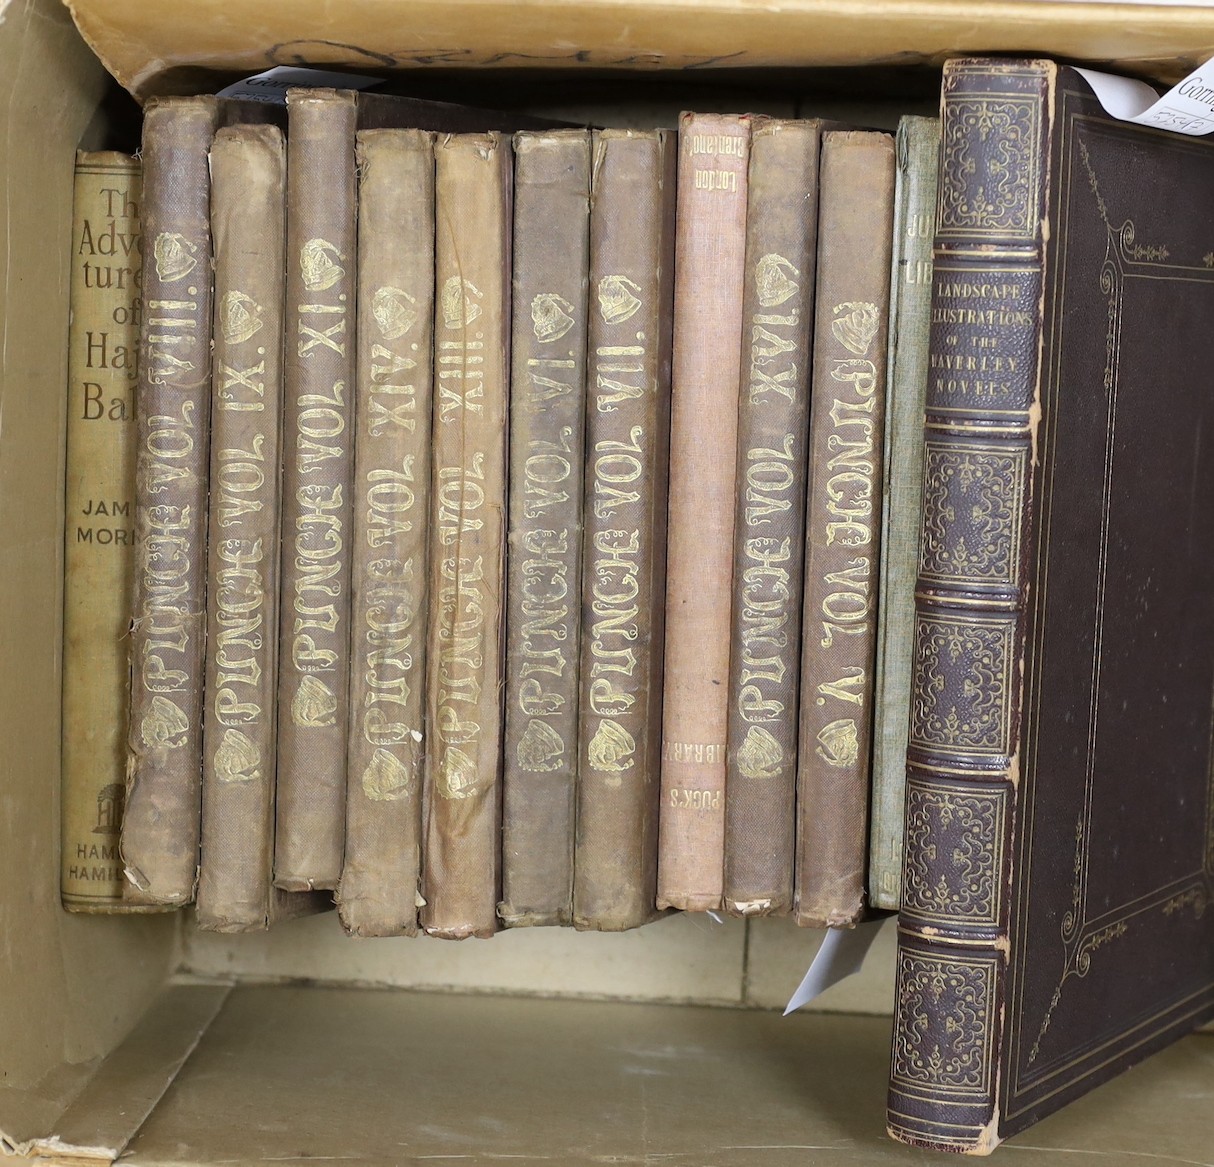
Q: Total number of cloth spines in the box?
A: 12